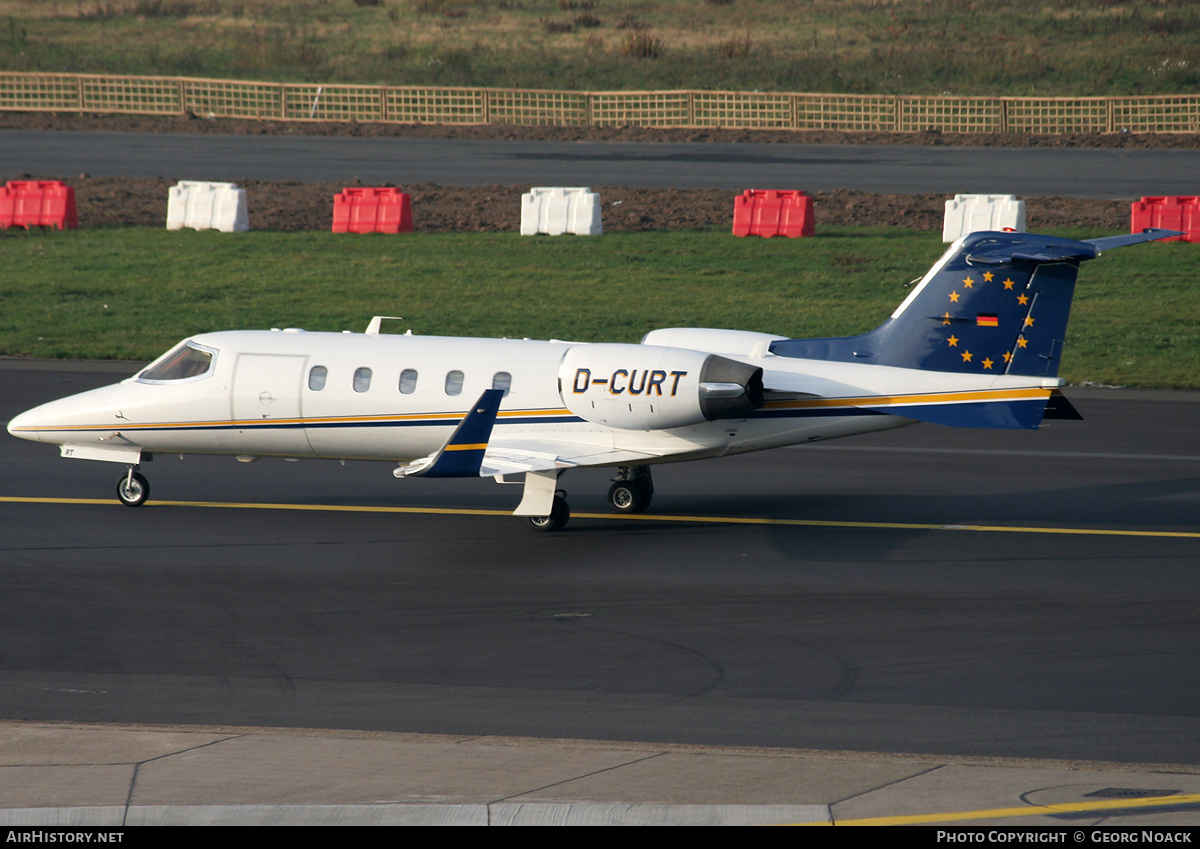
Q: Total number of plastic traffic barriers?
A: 7